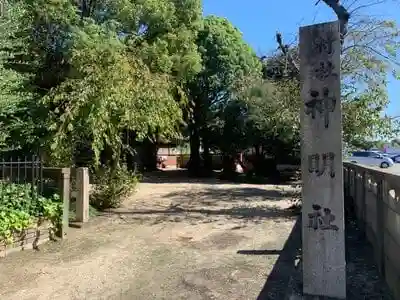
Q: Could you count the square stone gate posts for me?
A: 2